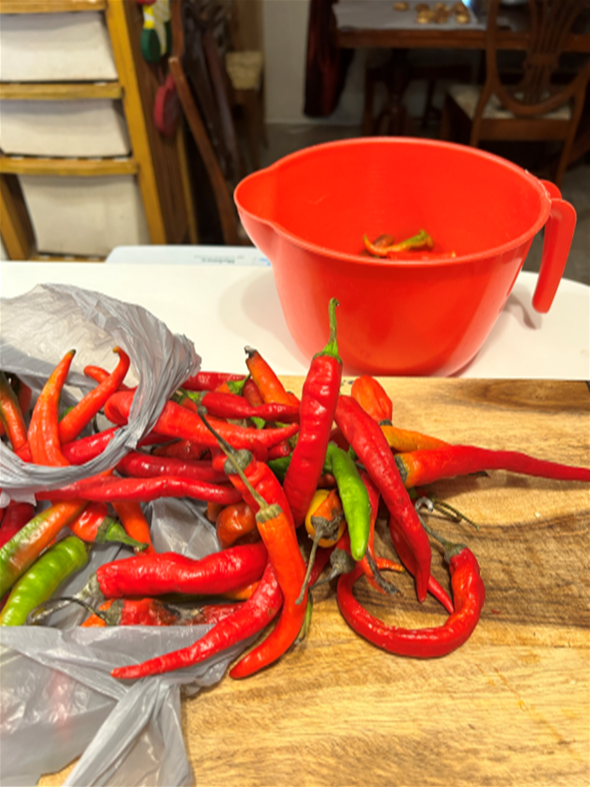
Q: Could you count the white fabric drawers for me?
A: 3